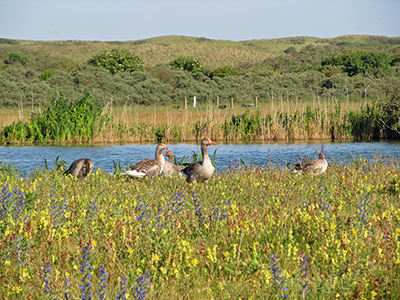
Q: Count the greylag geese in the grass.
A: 5